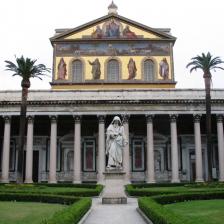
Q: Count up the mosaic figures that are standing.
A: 4